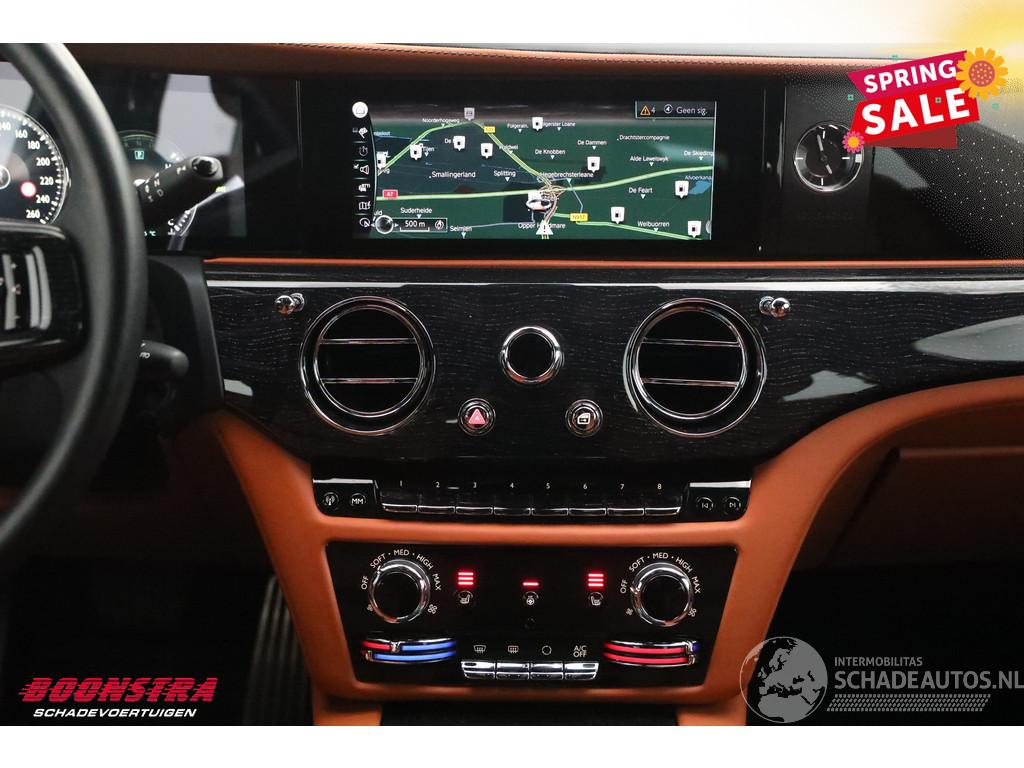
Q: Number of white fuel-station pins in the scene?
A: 9